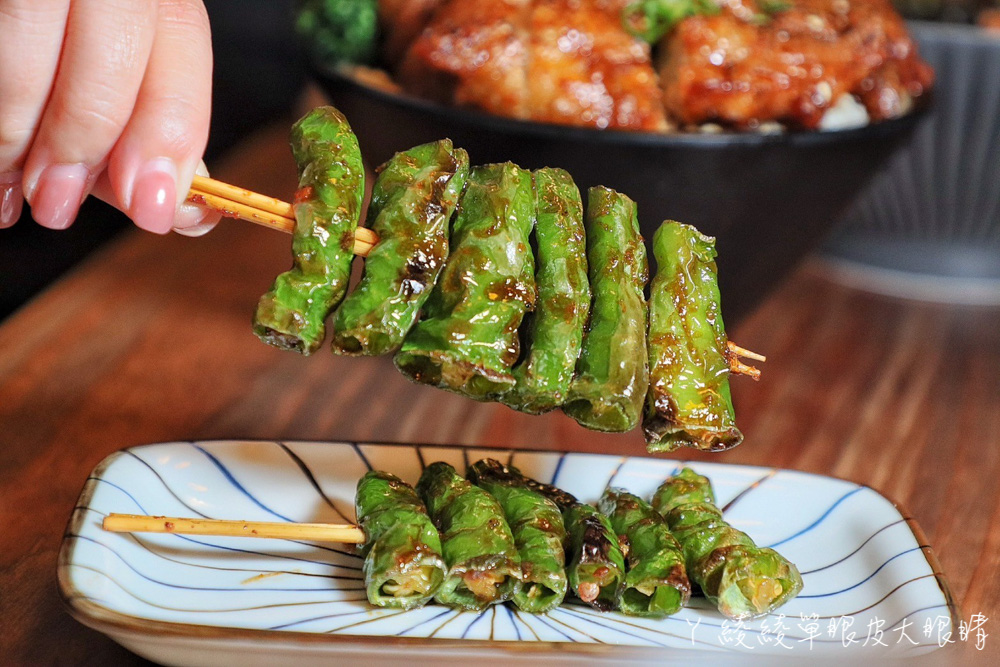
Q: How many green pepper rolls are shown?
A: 12